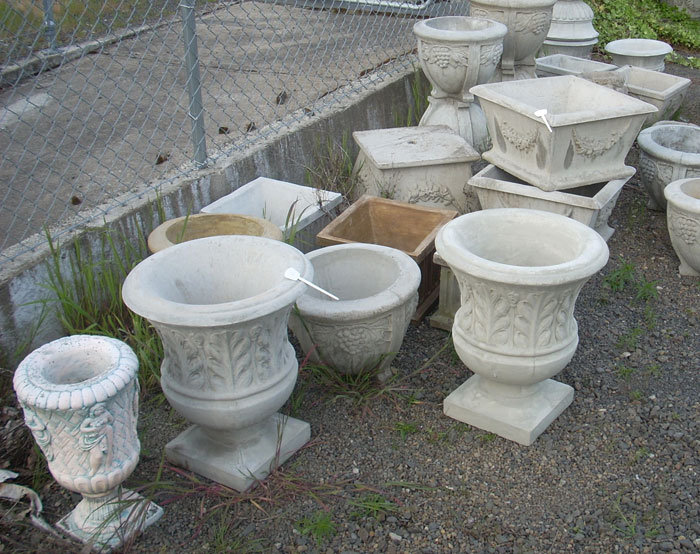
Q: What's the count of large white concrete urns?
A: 2